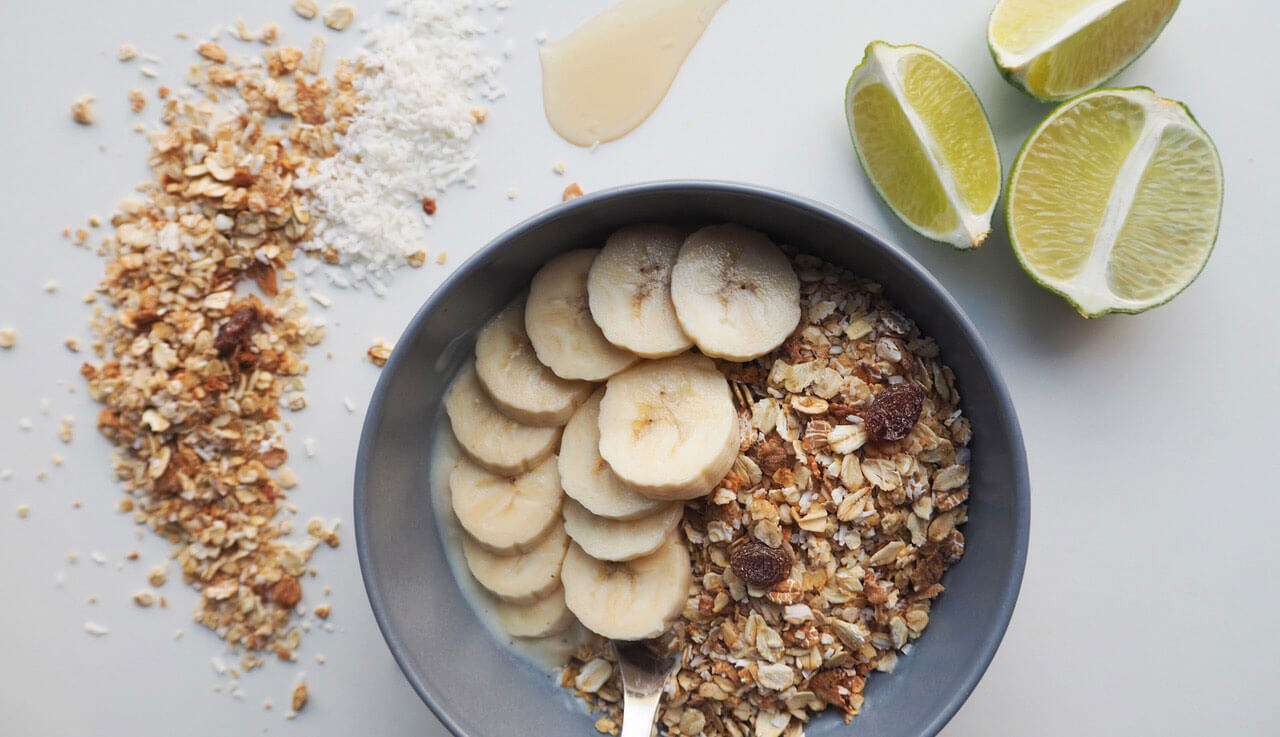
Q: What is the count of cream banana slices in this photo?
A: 12